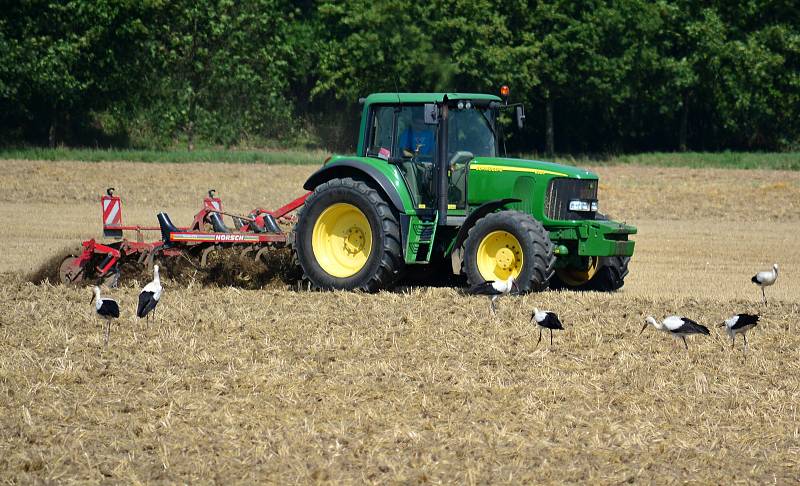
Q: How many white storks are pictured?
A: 7